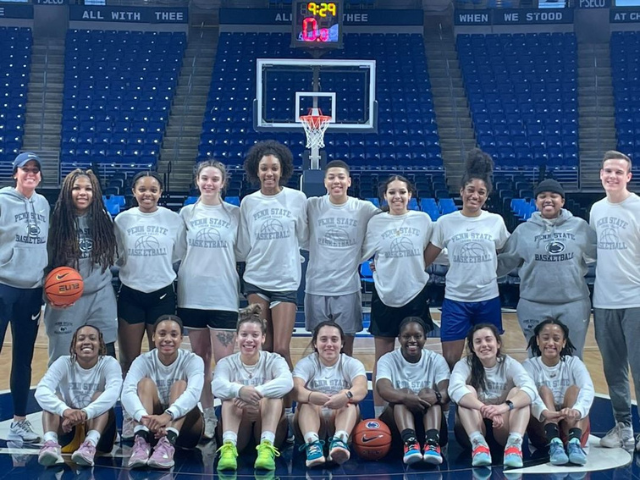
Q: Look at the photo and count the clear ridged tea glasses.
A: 0